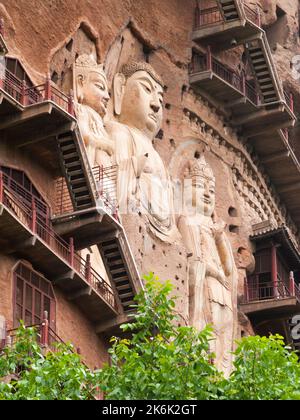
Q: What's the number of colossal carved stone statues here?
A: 3